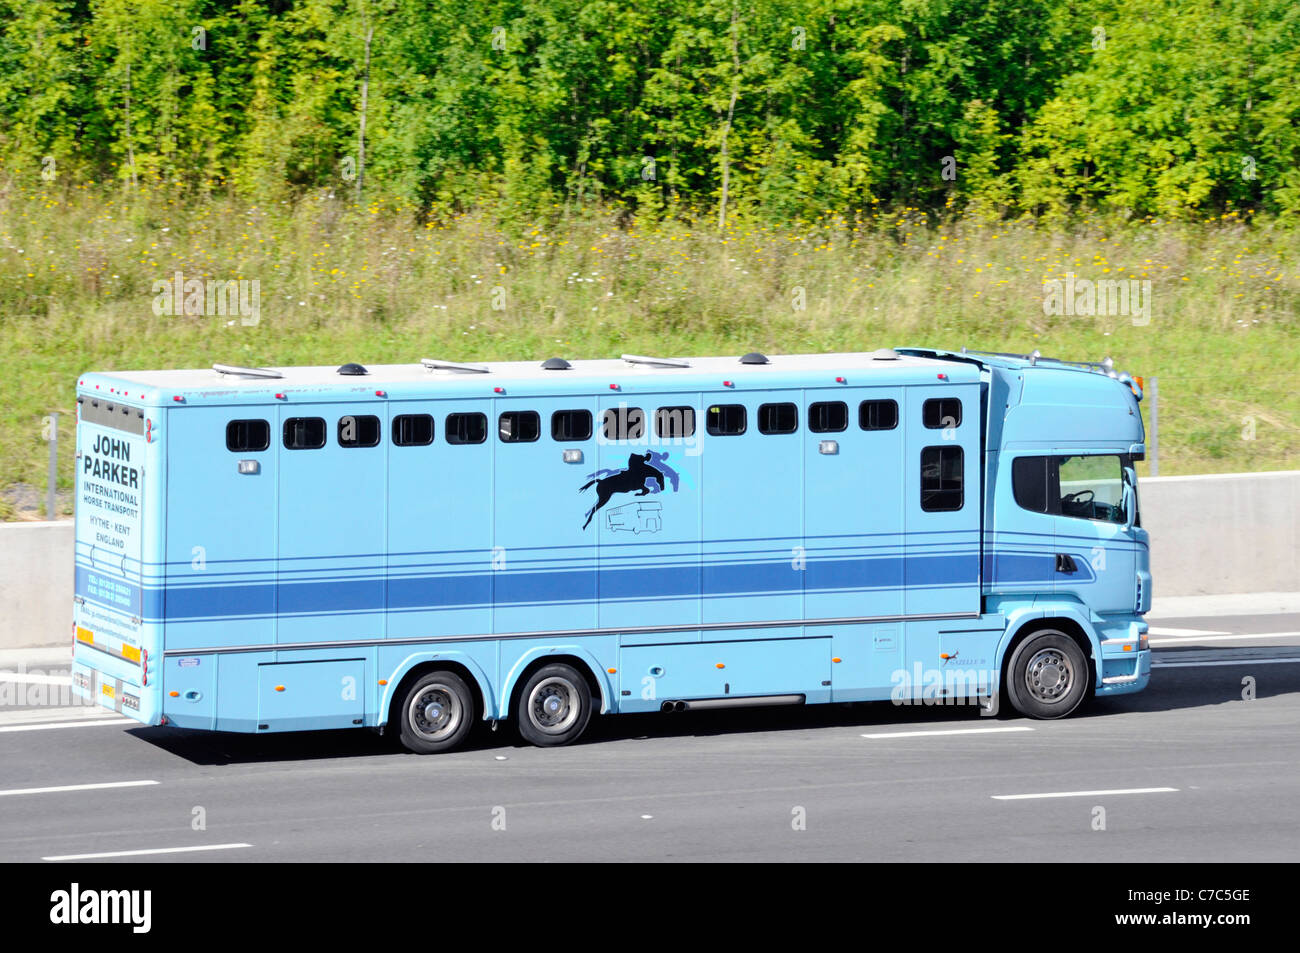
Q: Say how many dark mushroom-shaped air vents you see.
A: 3